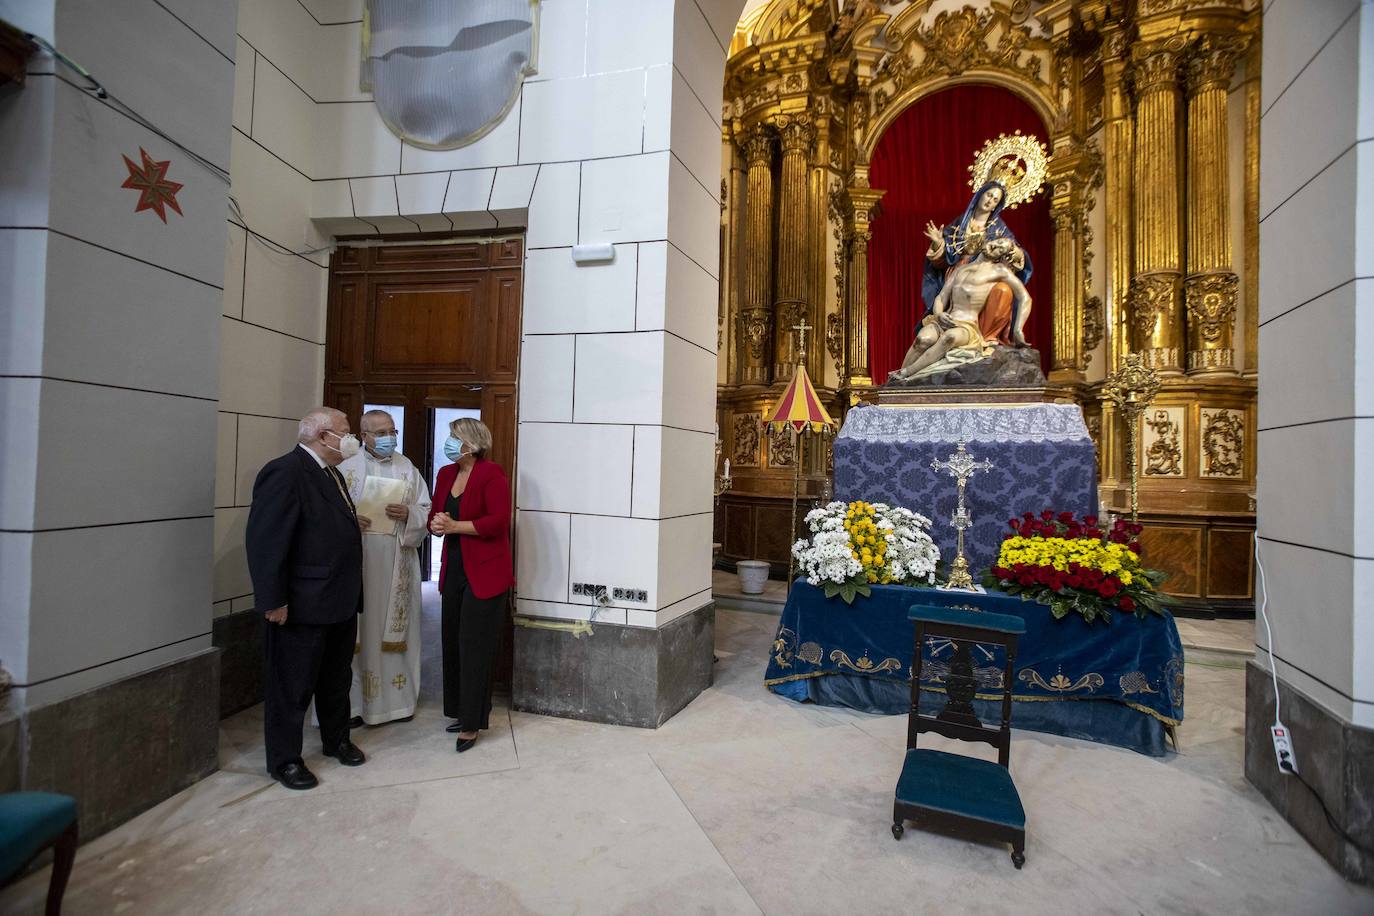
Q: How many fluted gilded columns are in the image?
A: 6